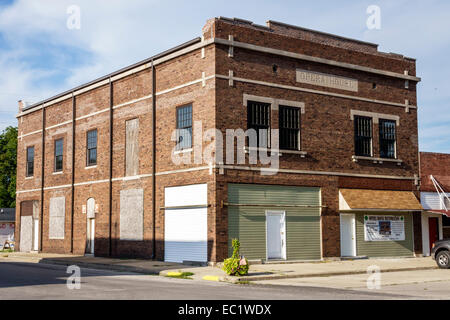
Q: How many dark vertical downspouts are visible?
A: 4